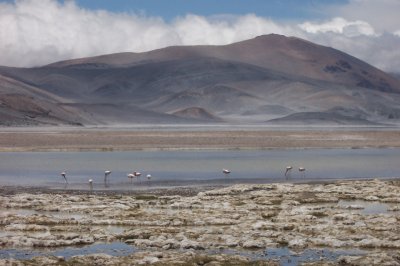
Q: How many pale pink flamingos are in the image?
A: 9